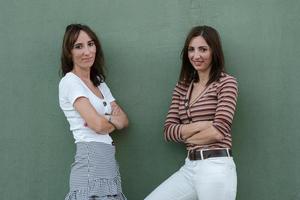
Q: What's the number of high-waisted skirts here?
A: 1